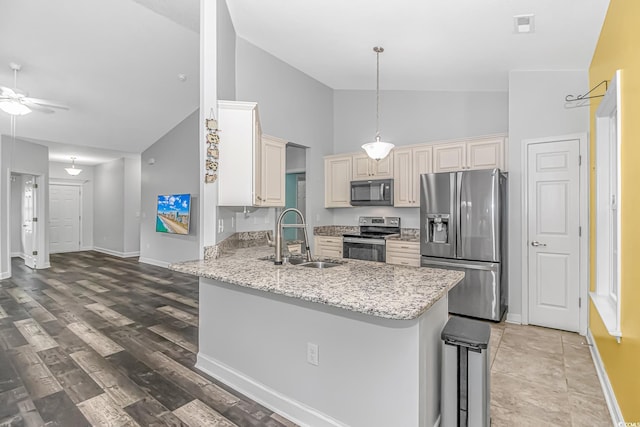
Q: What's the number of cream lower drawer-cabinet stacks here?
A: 2